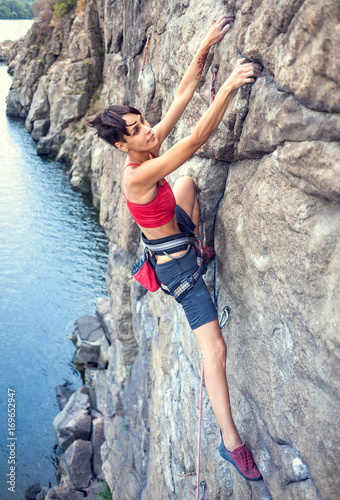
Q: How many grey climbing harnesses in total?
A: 1